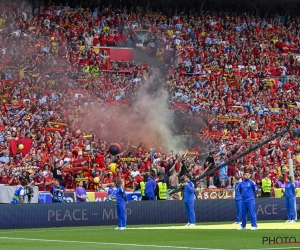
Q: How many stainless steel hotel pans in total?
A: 0